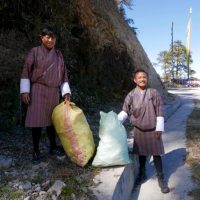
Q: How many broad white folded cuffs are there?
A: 4